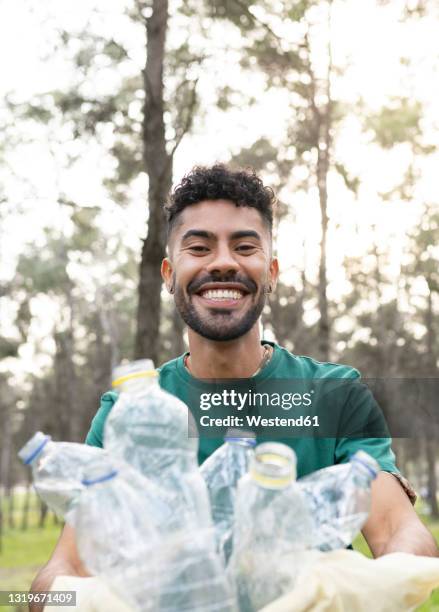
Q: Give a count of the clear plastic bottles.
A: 6